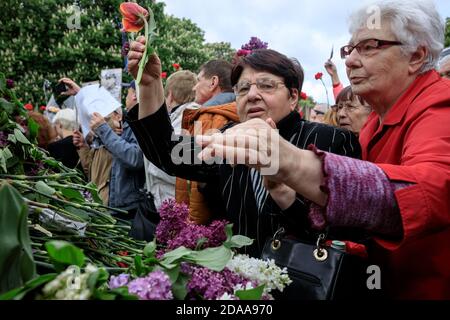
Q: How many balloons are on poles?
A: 0